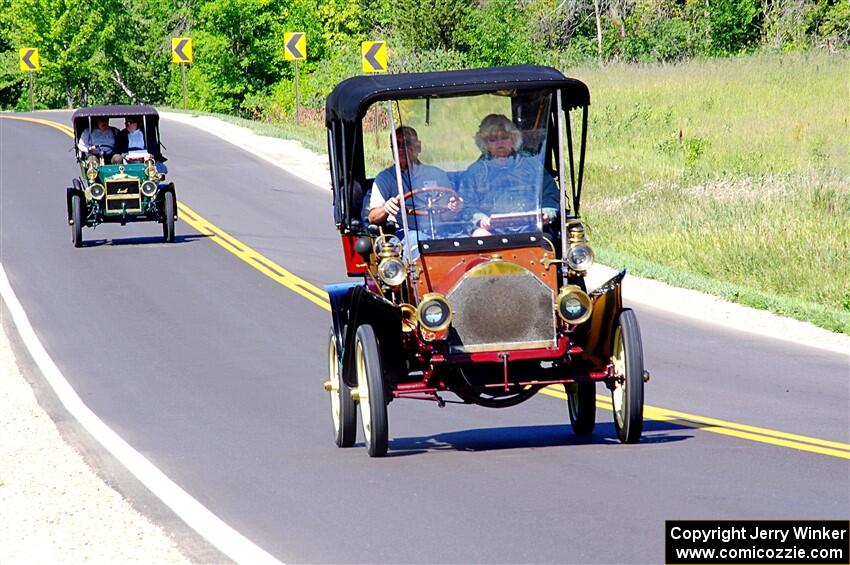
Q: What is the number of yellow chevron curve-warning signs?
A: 4